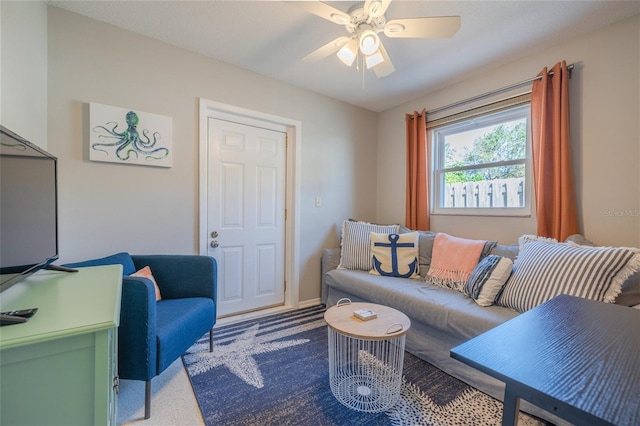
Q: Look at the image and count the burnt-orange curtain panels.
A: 2